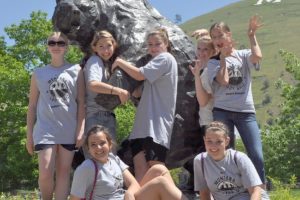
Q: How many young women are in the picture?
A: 7